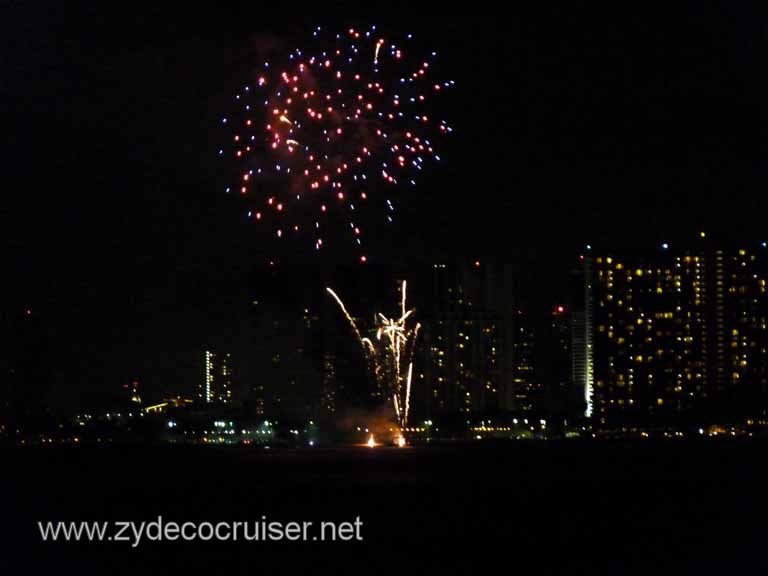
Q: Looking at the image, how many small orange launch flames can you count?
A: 2